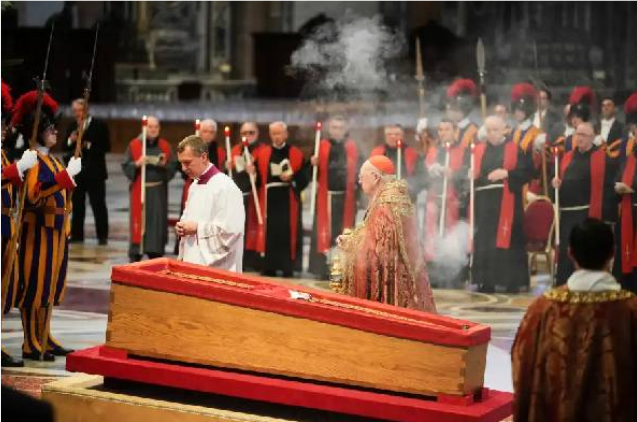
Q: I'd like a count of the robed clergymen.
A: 13